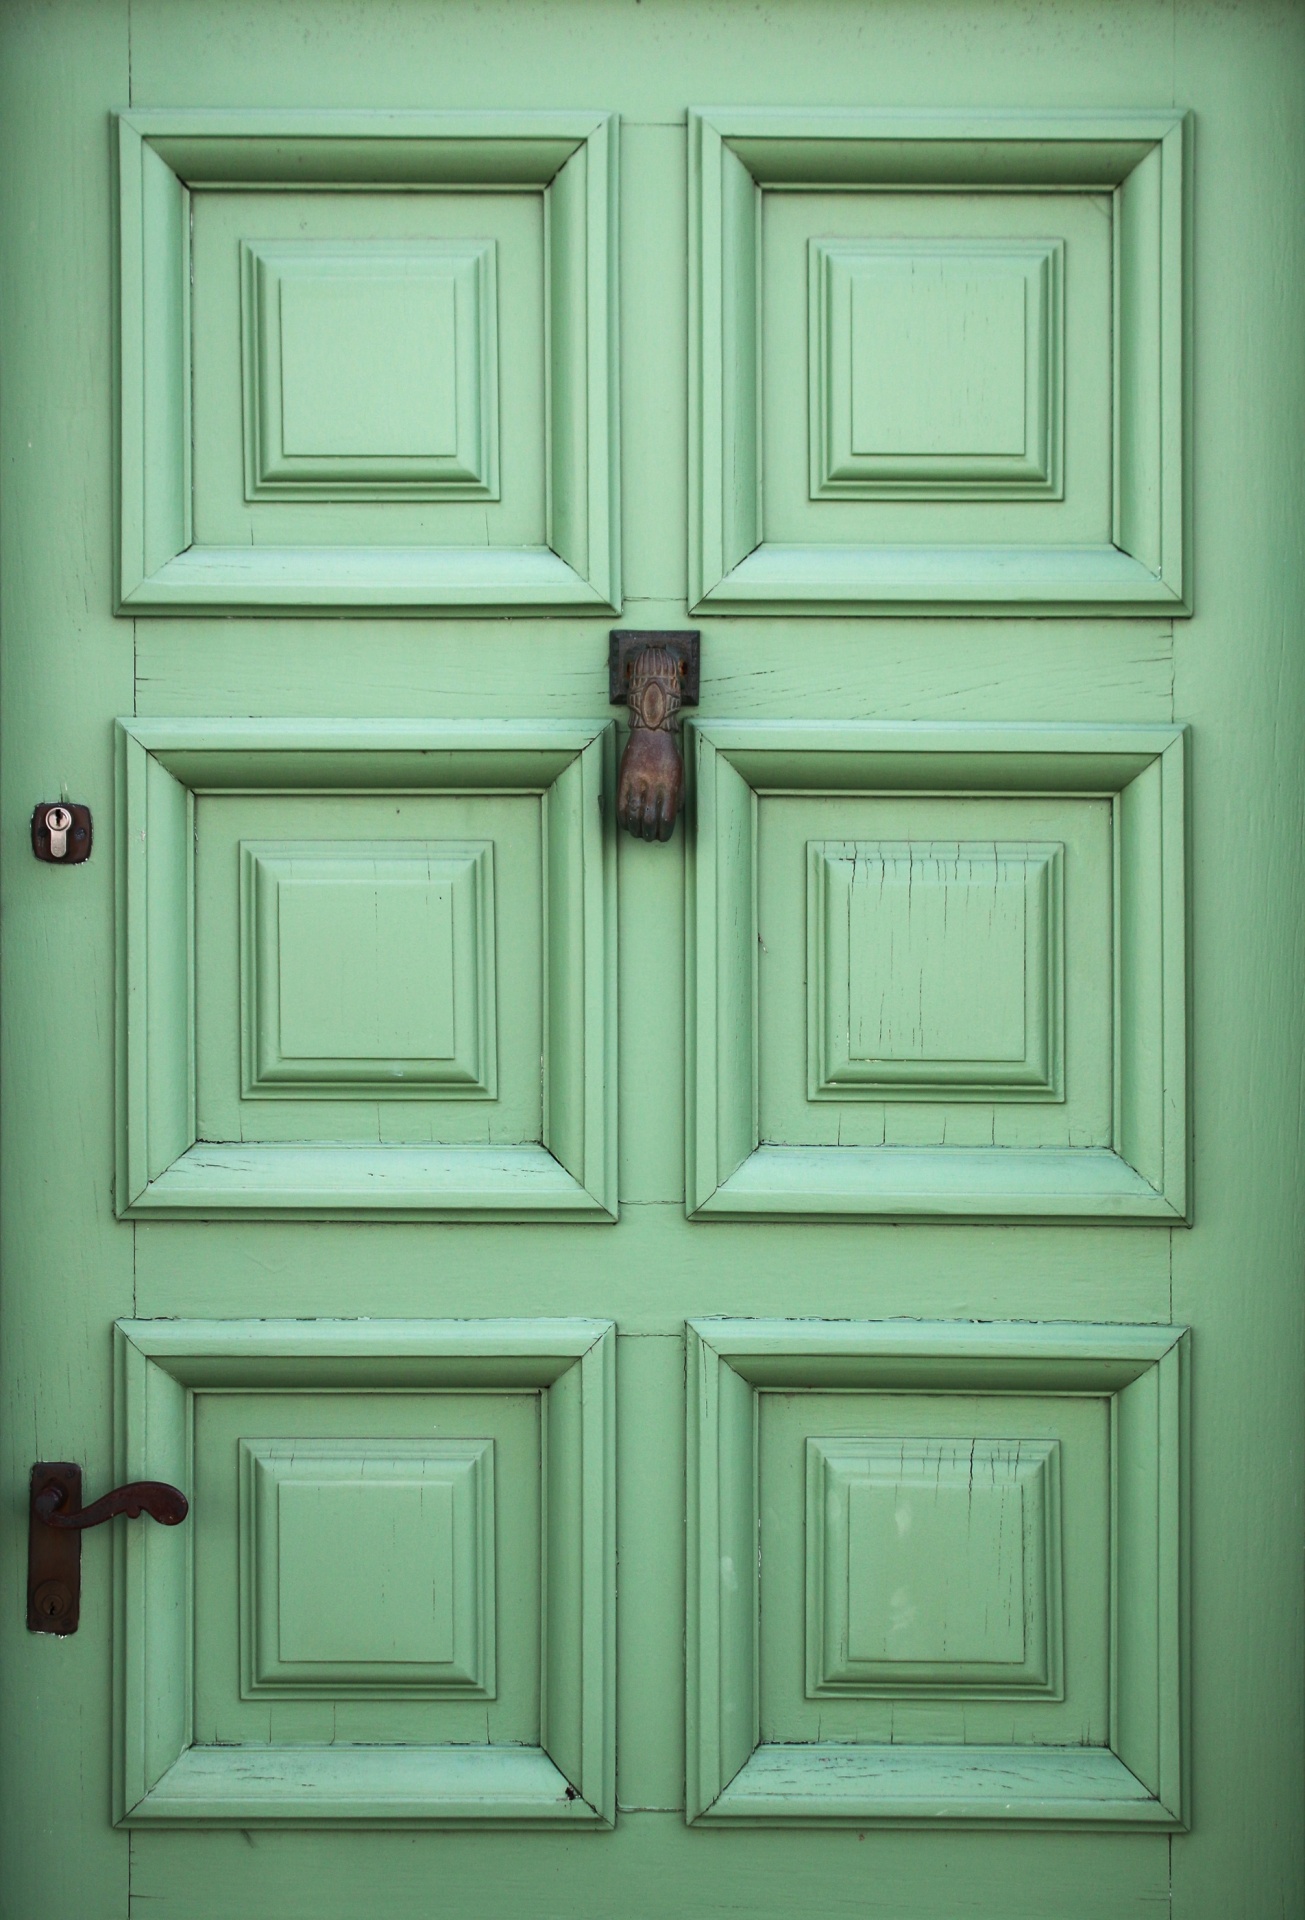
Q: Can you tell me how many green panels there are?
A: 6